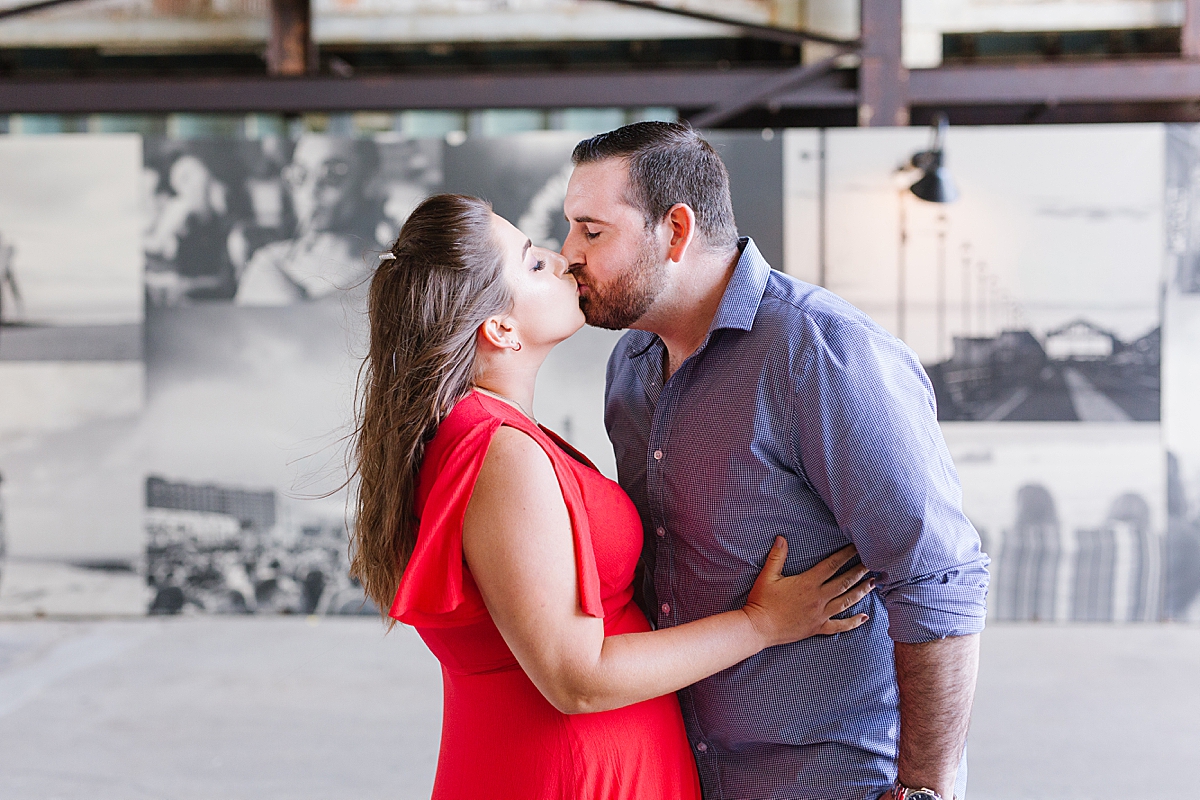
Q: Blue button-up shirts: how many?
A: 1